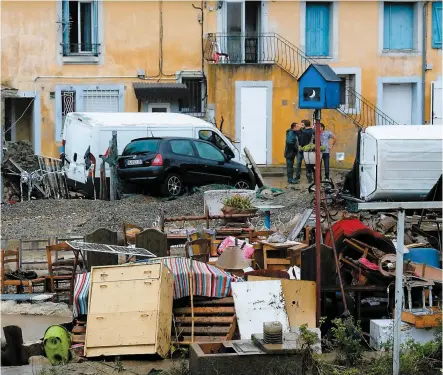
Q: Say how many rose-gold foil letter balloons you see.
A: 0